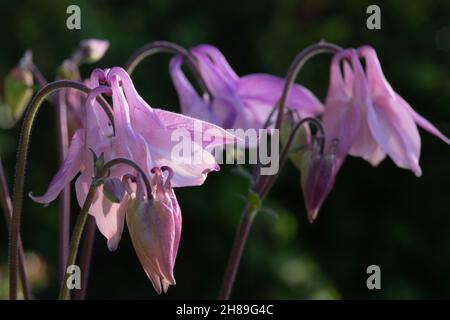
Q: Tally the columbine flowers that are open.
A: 3